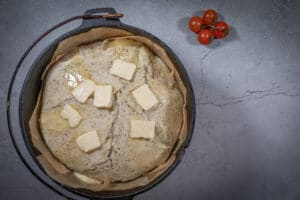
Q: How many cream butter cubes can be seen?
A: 7